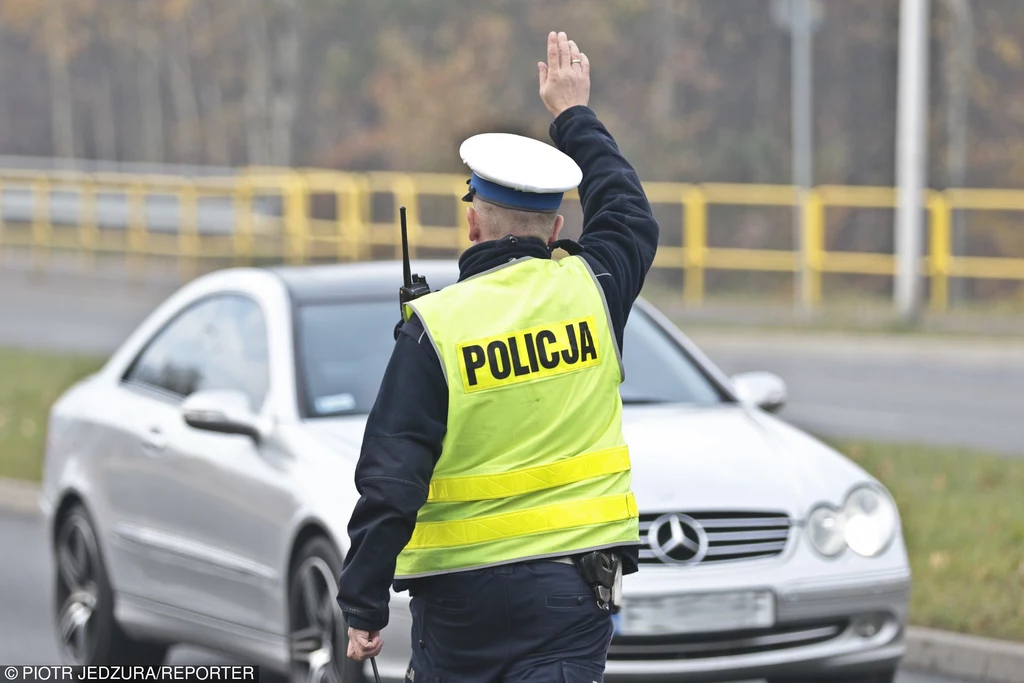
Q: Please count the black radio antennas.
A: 1